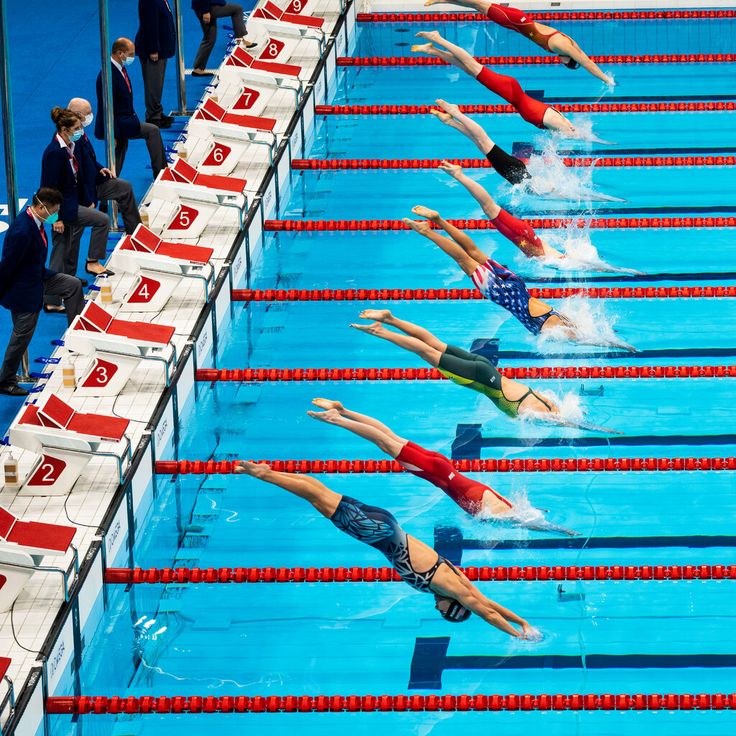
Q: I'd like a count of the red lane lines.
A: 10